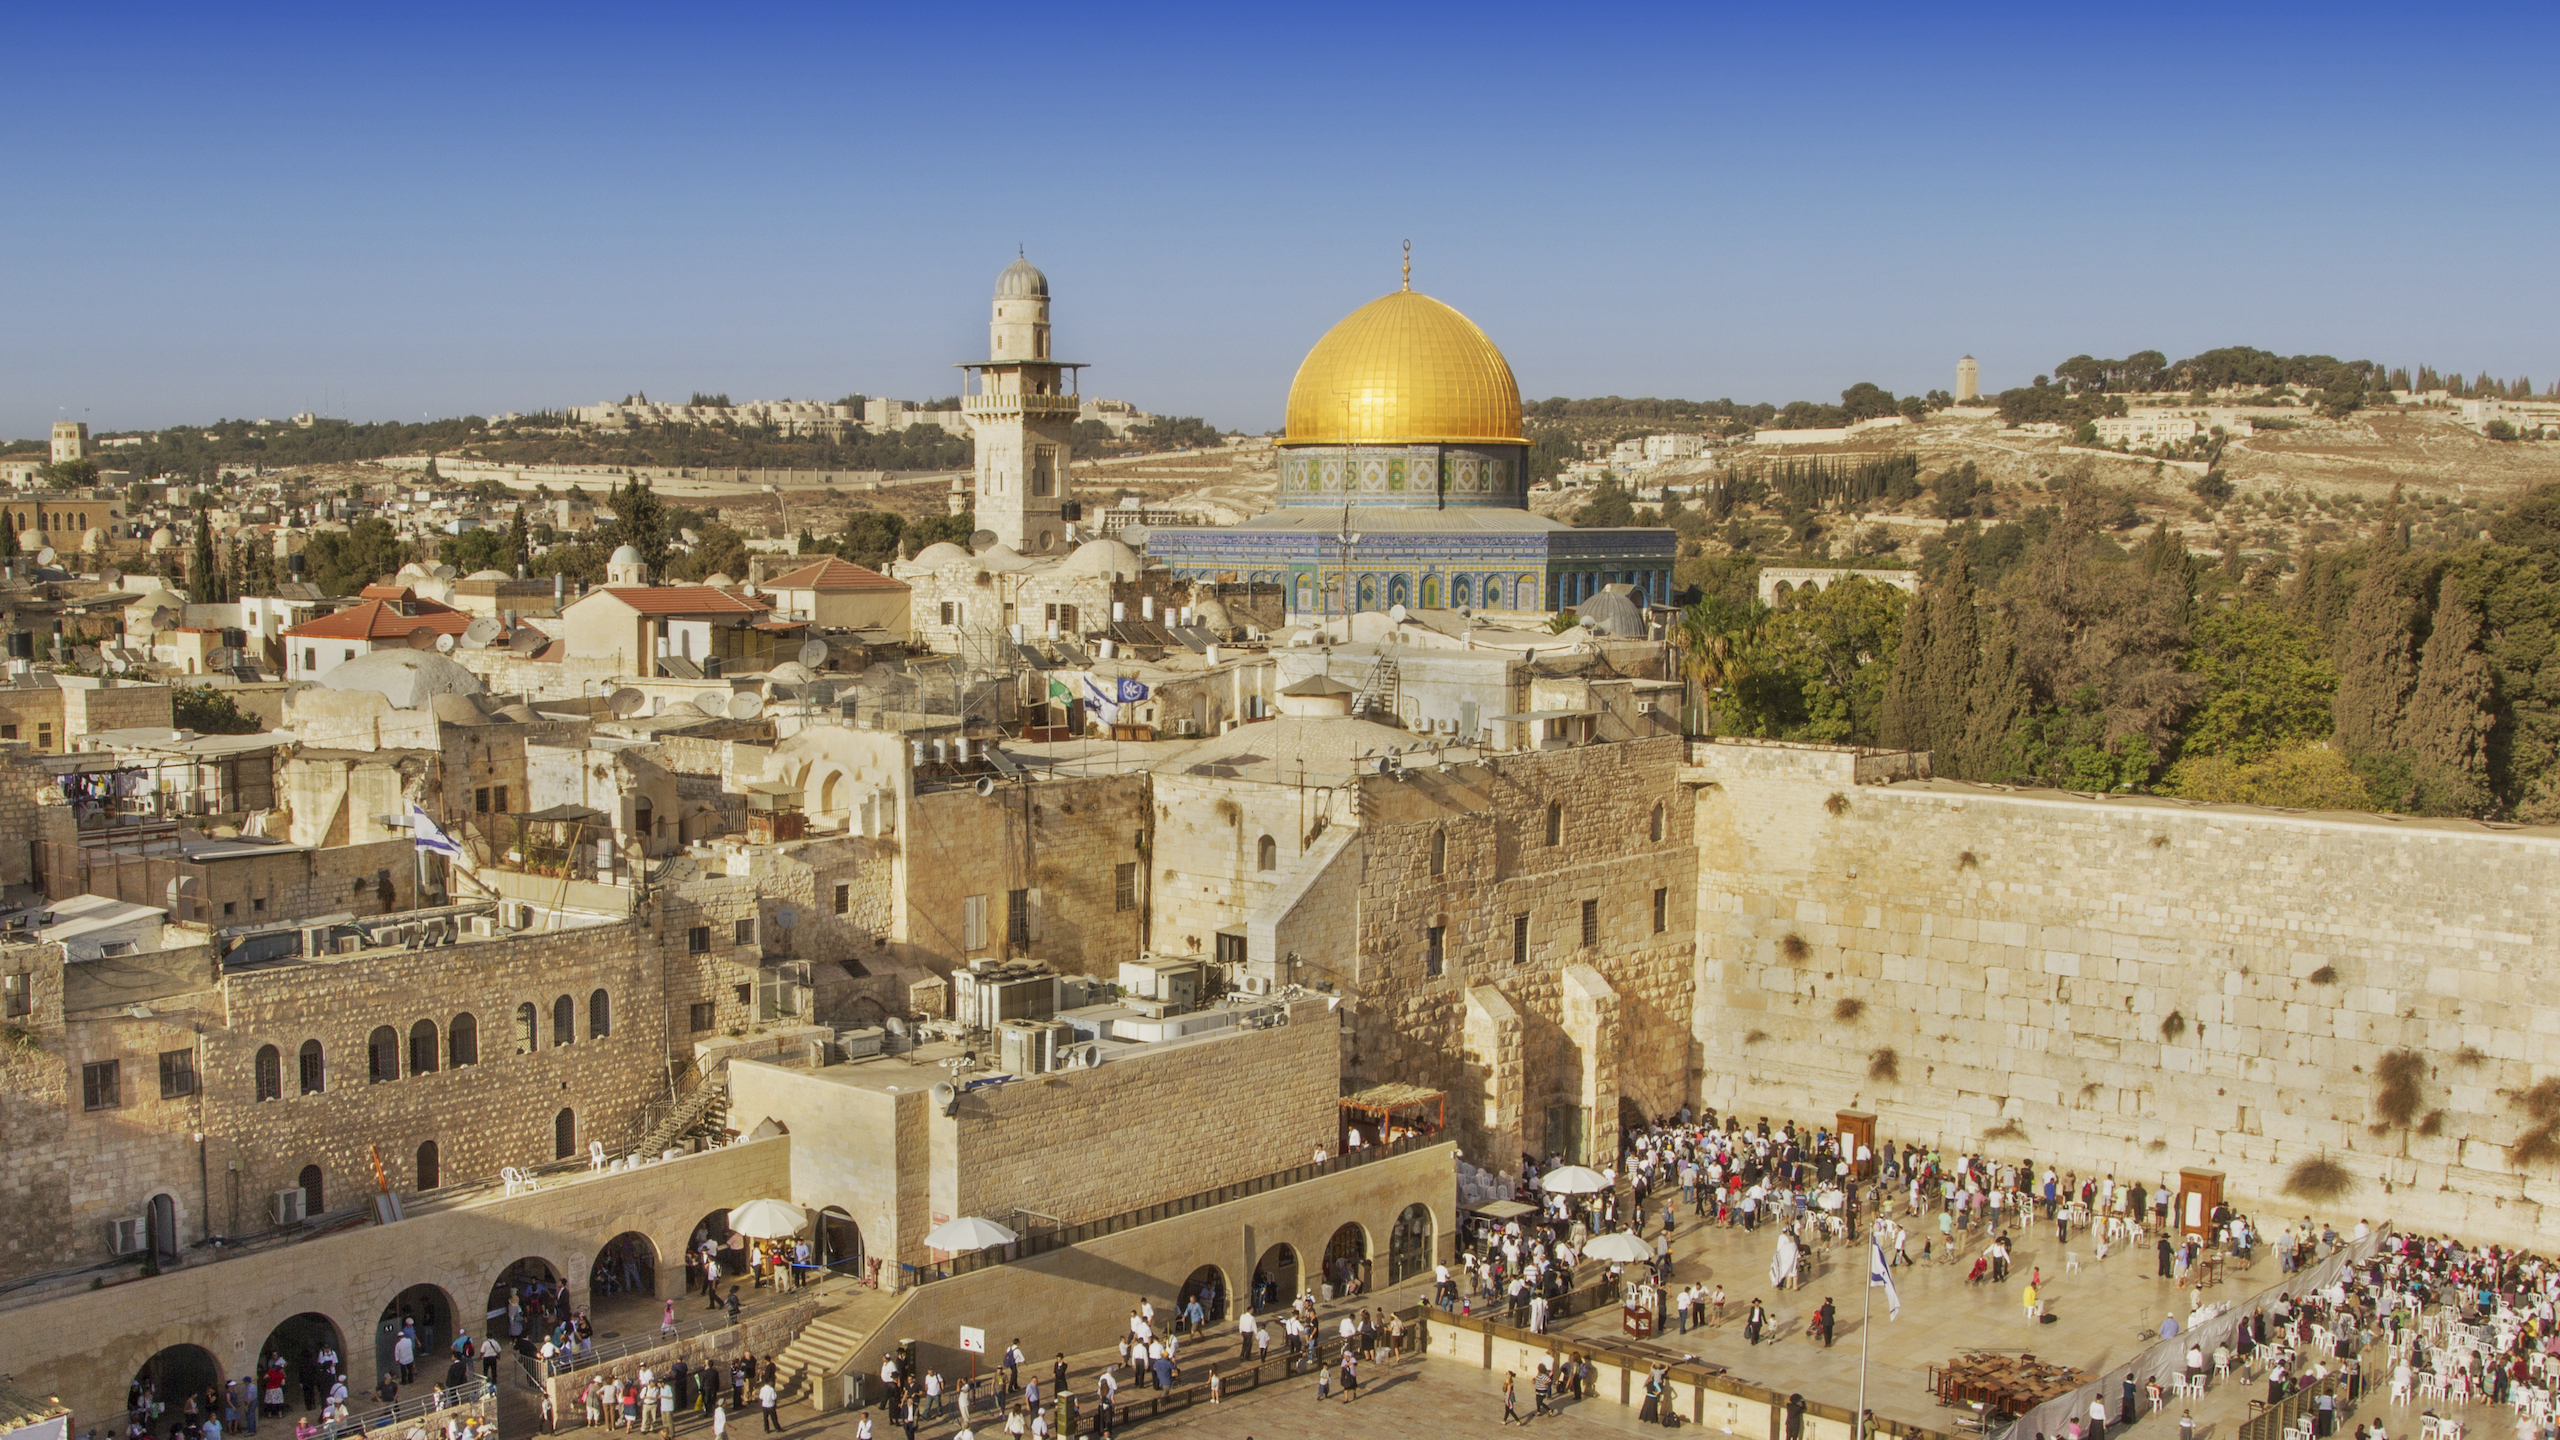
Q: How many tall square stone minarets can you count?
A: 1